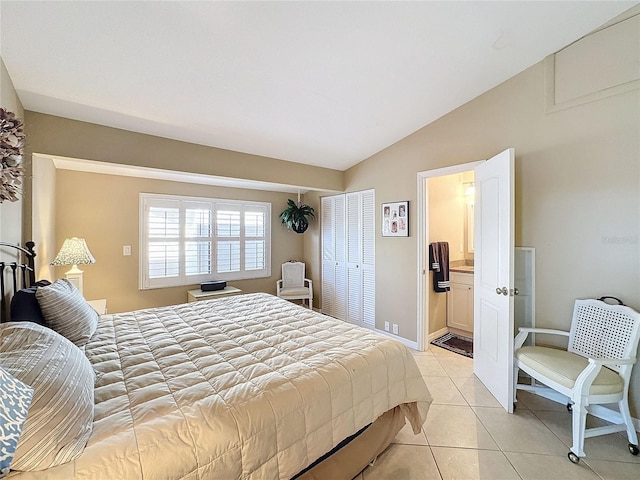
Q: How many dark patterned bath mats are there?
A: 1